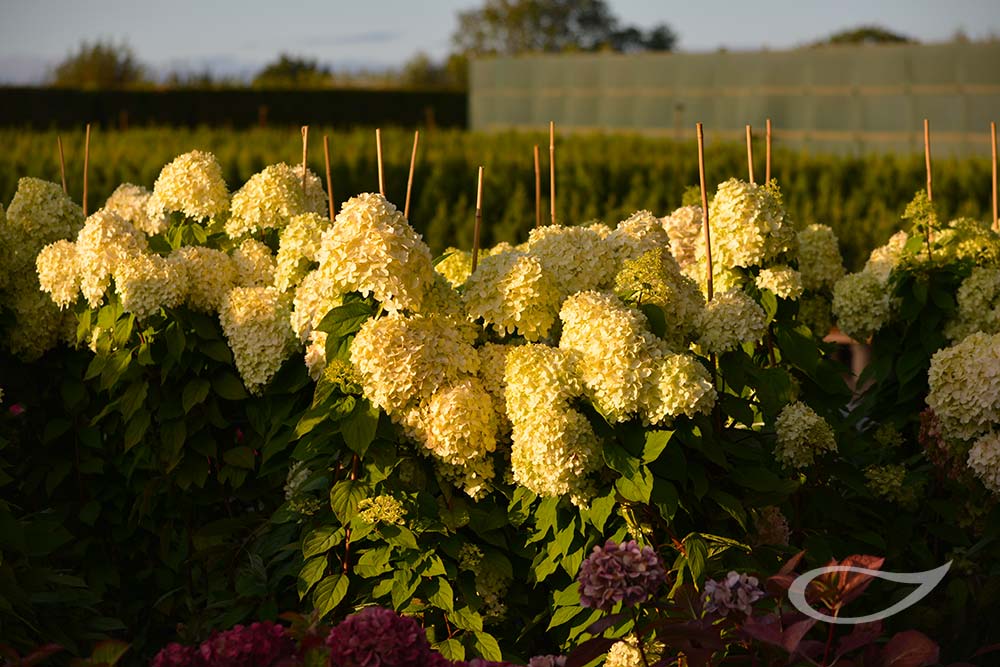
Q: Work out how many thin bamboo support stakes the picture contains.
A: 14